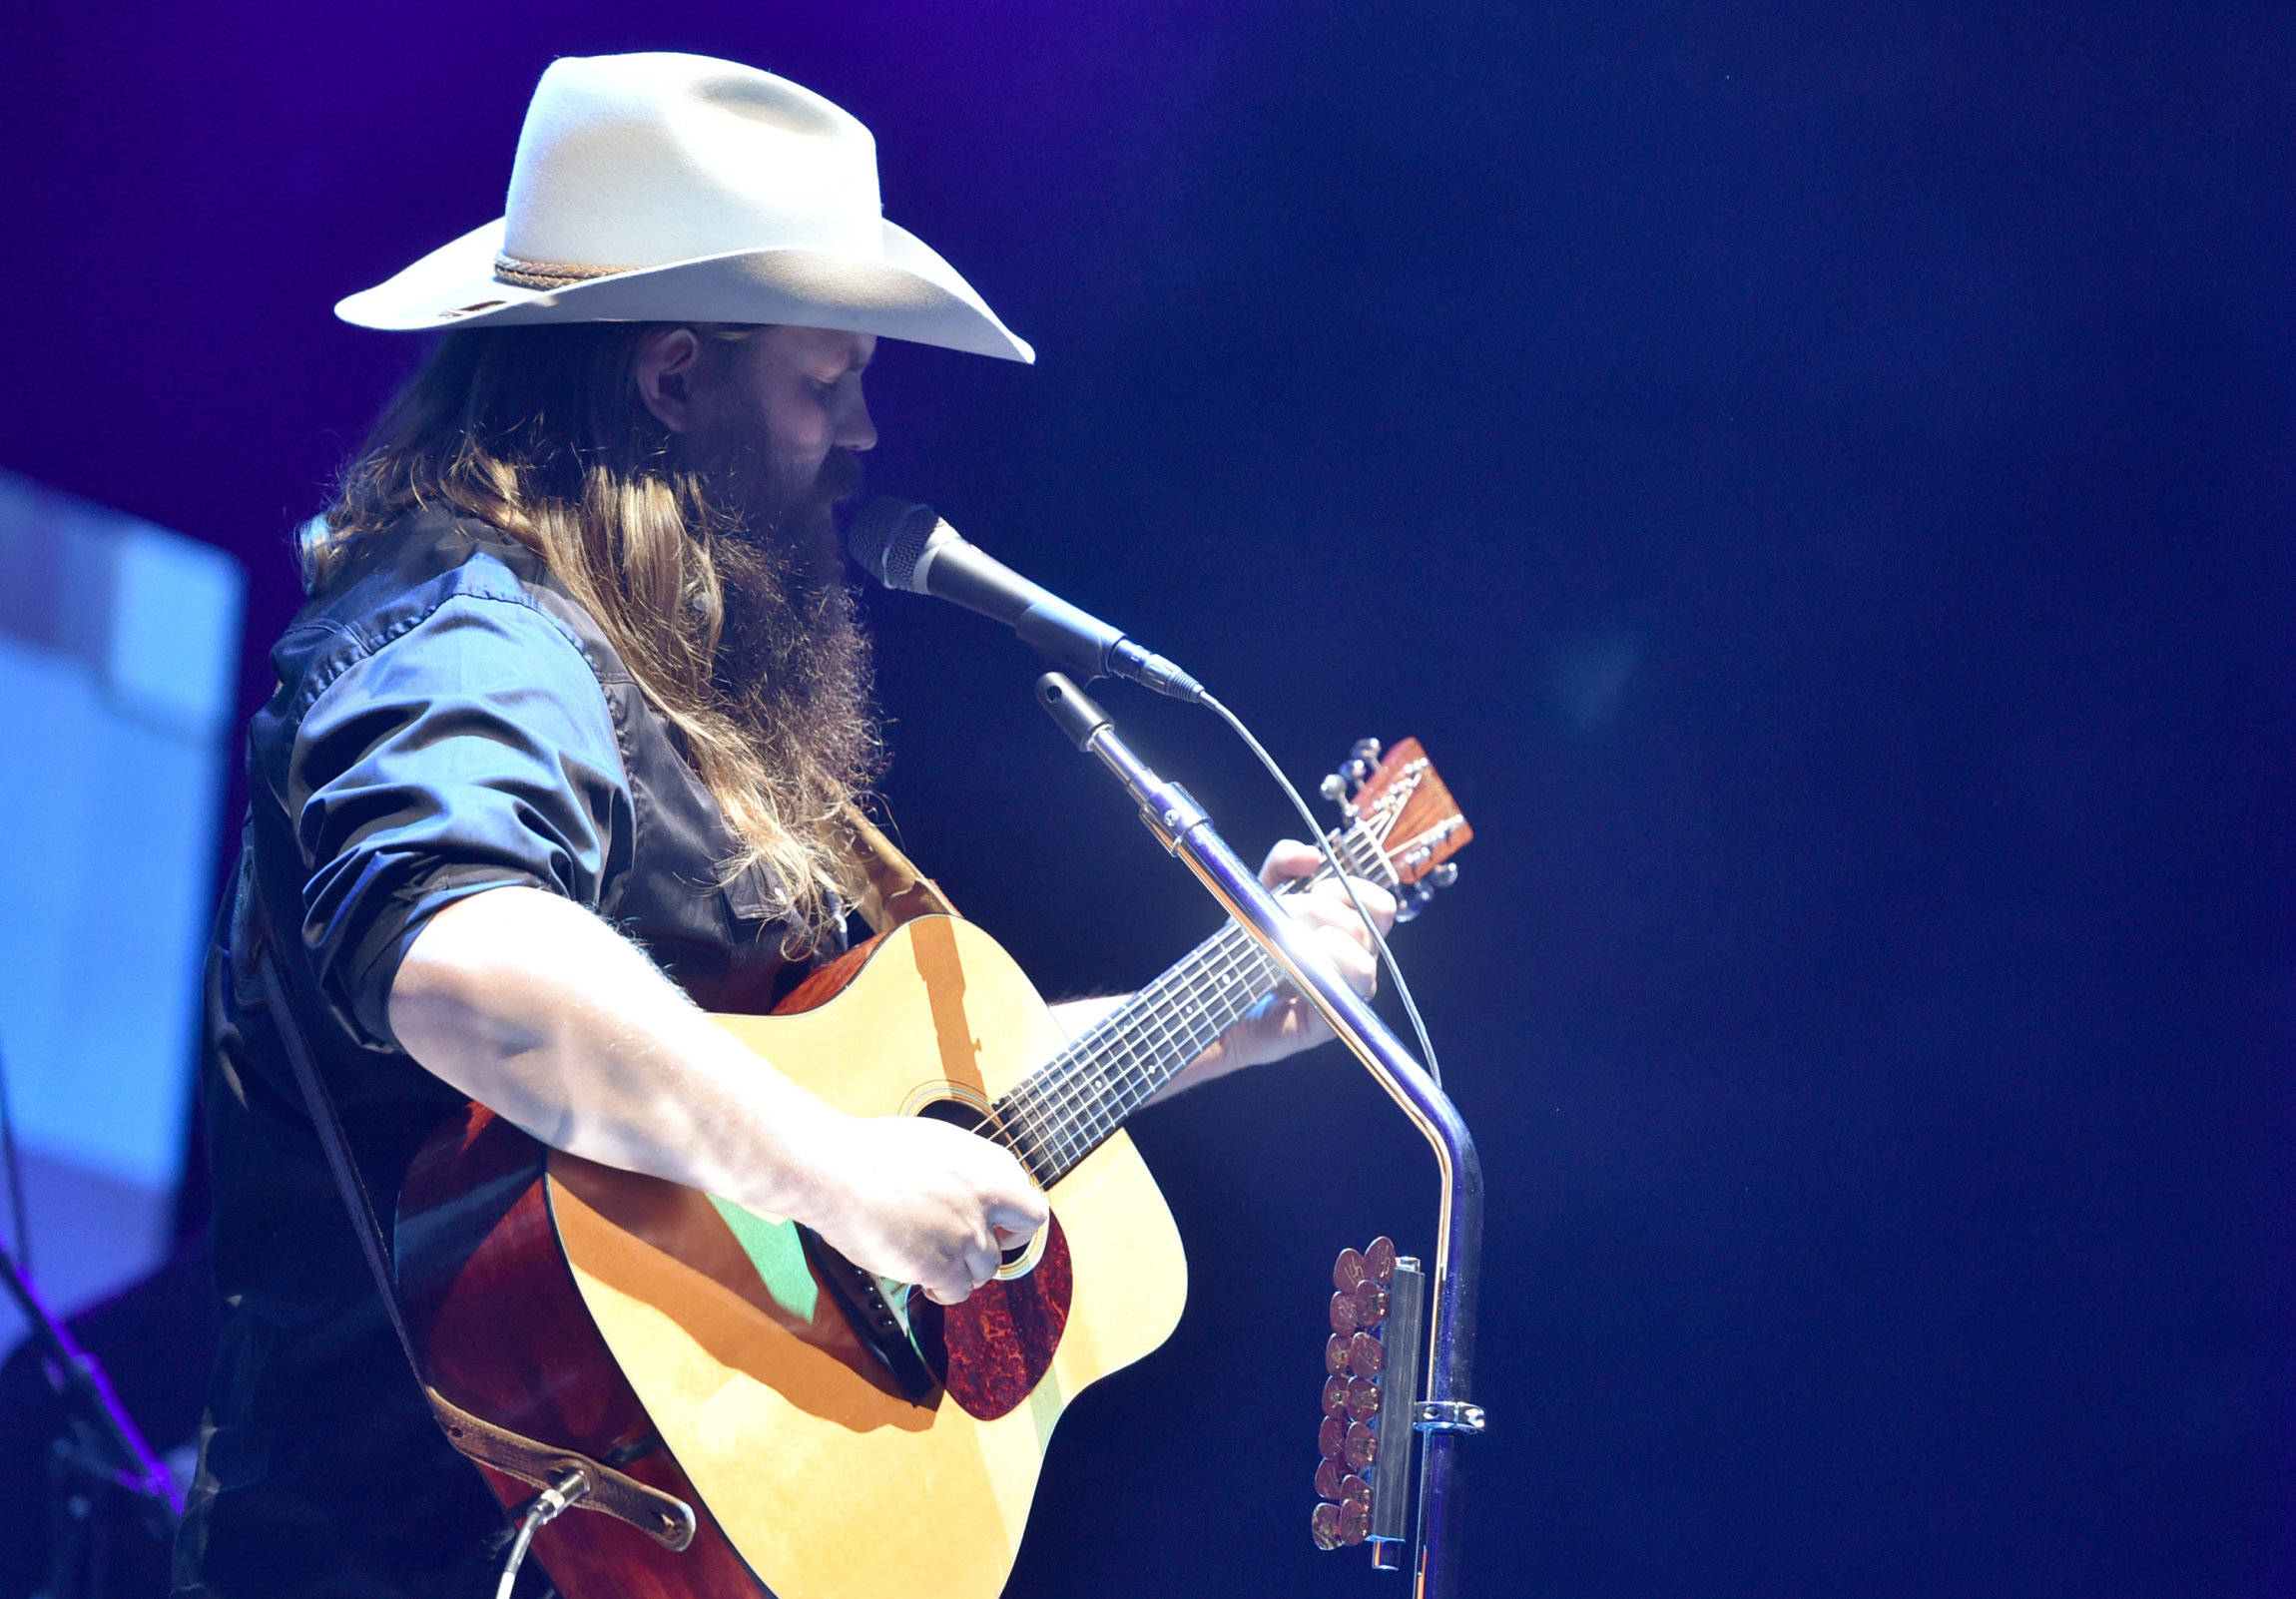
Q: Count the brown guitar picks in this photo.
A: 14